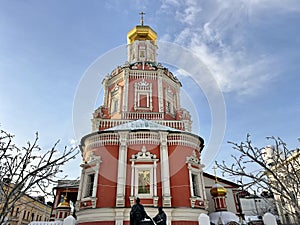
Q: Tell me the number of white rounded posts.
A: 3